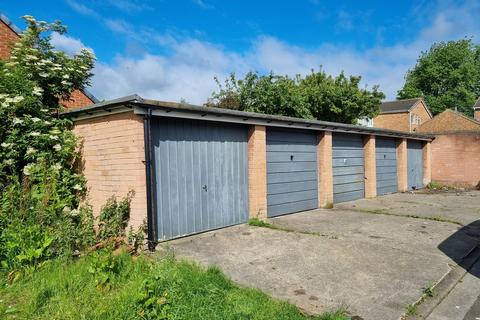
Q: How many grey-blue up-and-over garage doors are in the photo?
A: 5